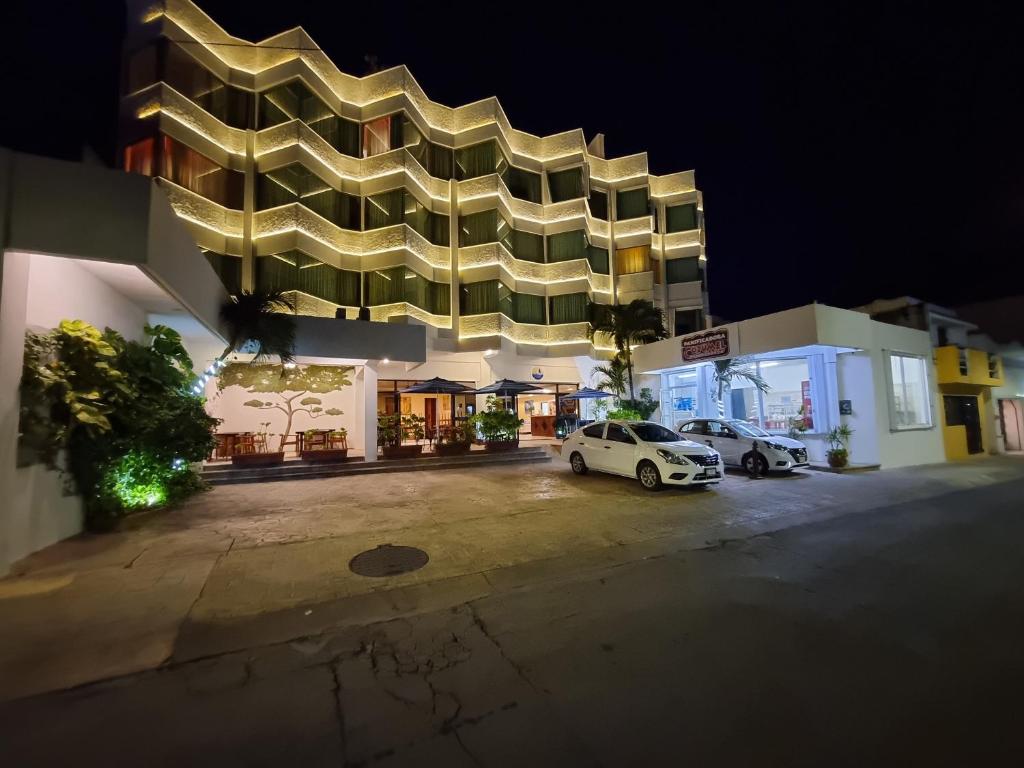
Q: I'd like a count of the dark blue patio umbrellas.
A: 3